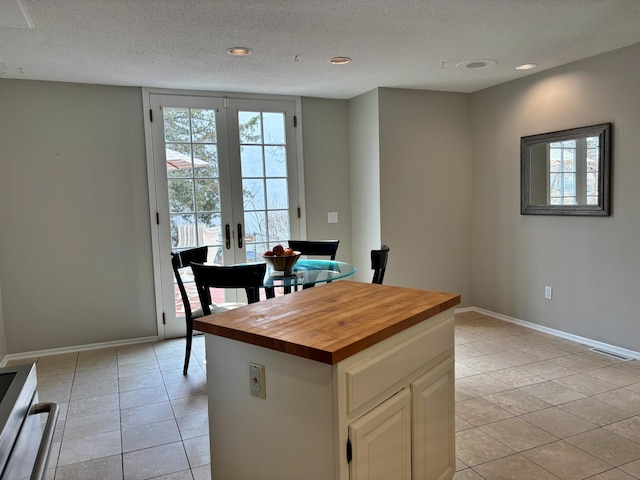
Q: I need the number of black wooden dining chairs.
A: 4